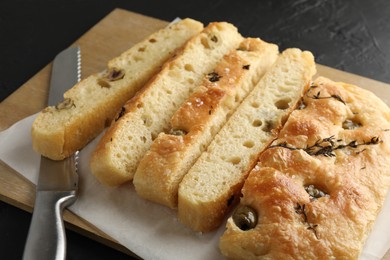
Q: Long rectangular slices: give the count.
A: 4